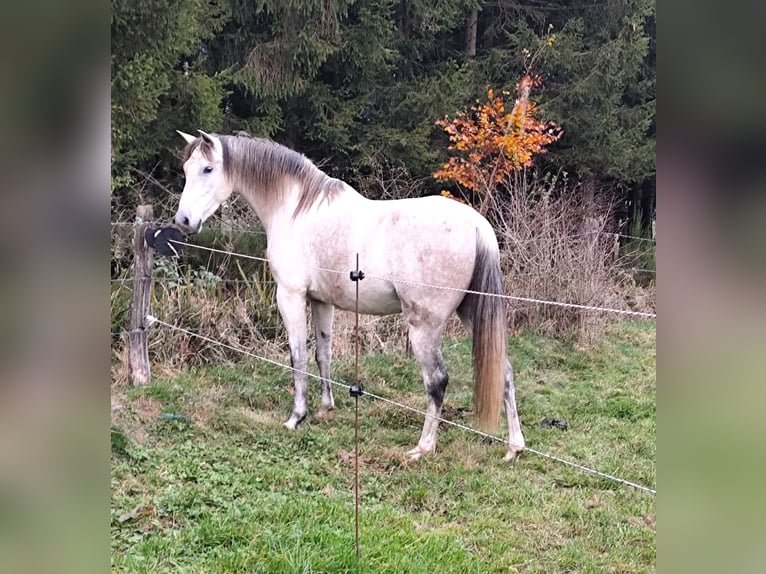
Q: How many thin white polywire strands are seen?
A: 2